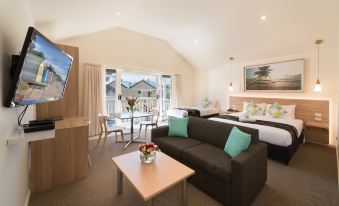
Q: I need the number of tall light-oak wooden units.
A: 1